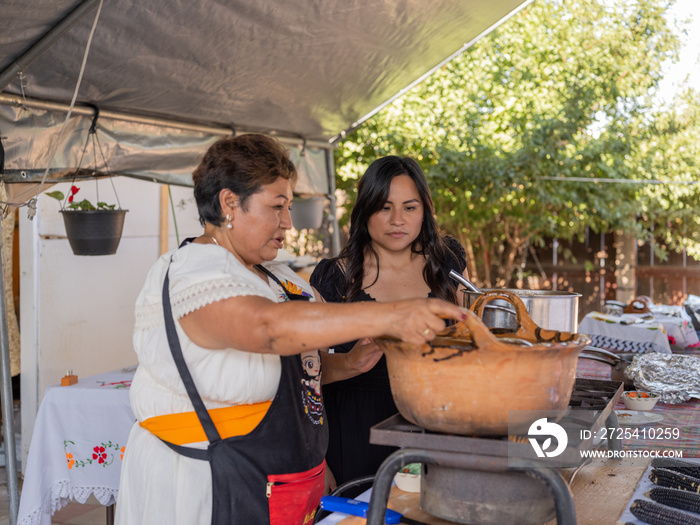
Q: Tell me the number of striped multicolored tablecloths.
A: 1